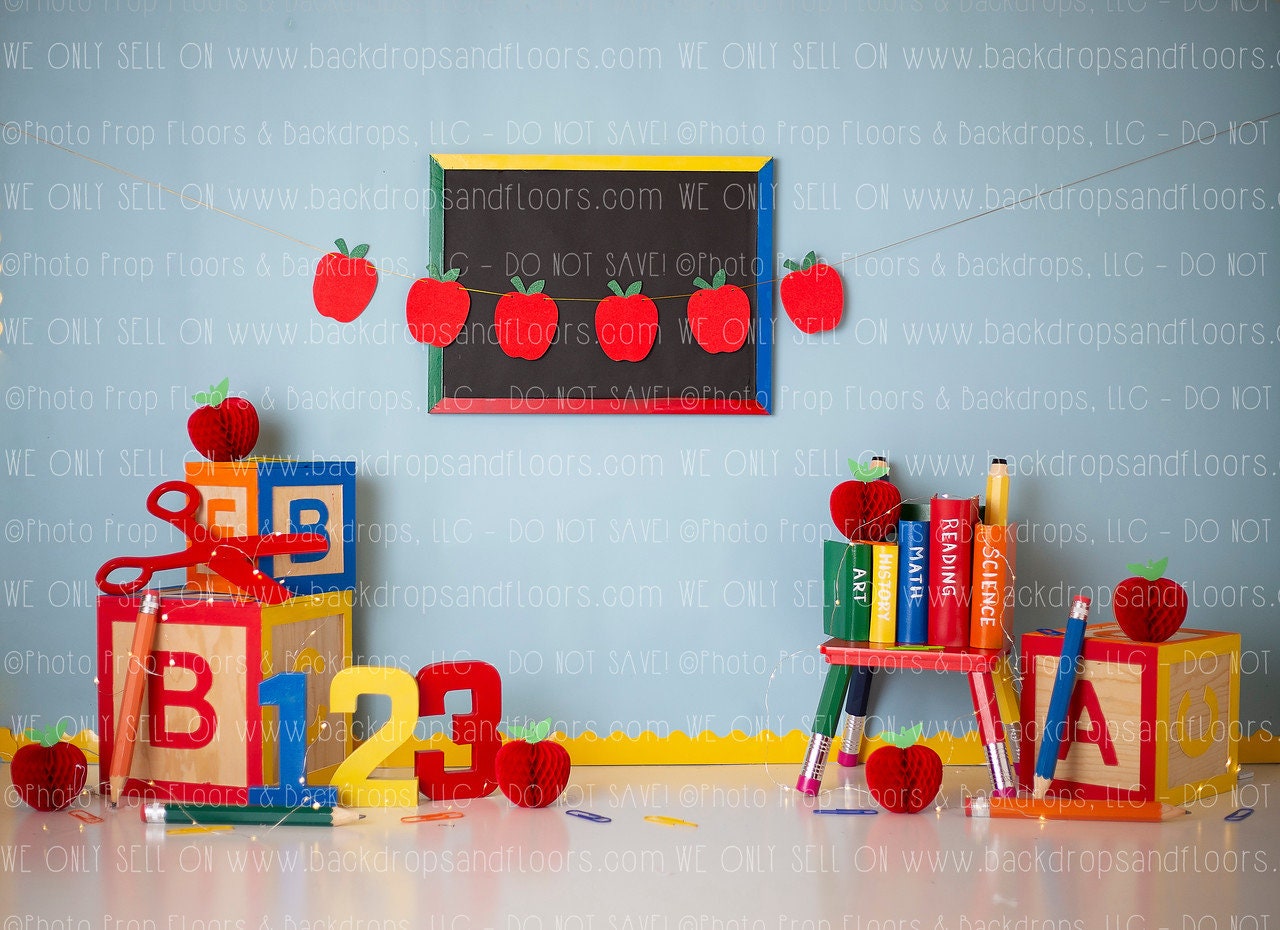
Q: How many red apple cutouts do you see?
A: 6